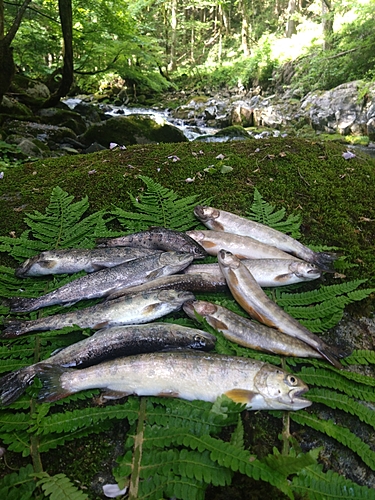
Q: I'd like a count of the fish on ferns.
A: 12